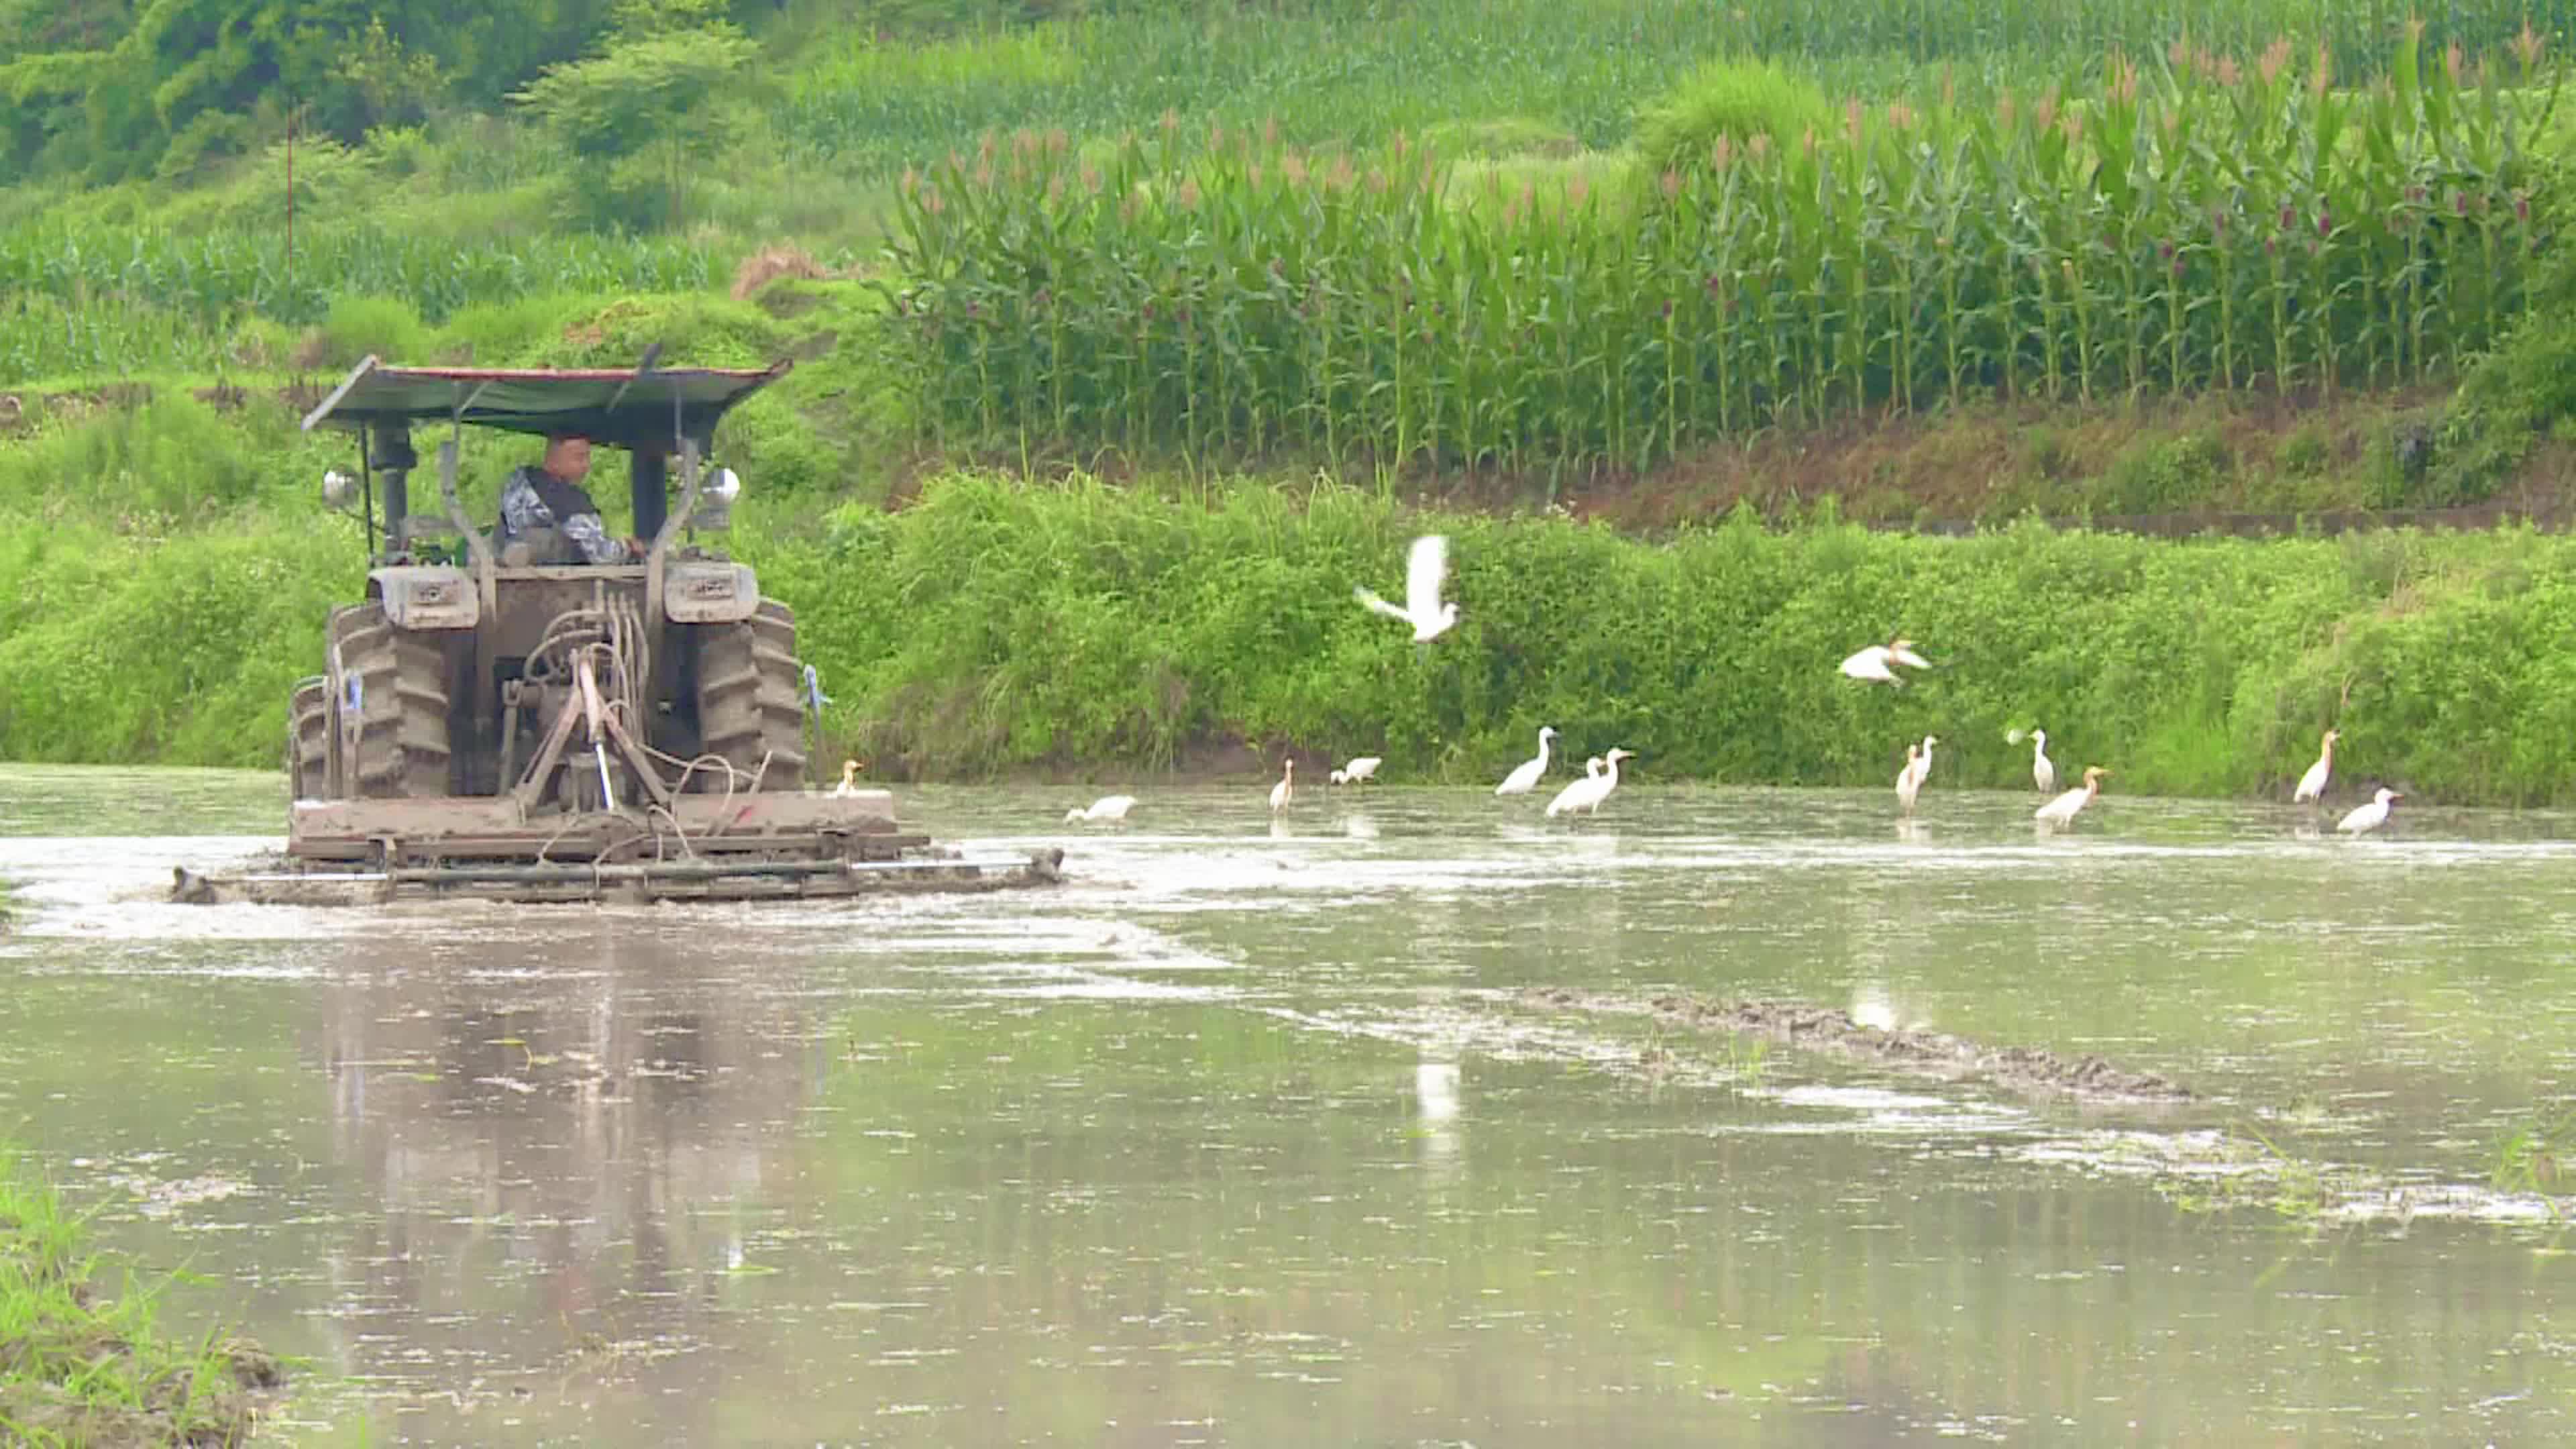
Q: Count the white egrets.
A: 15